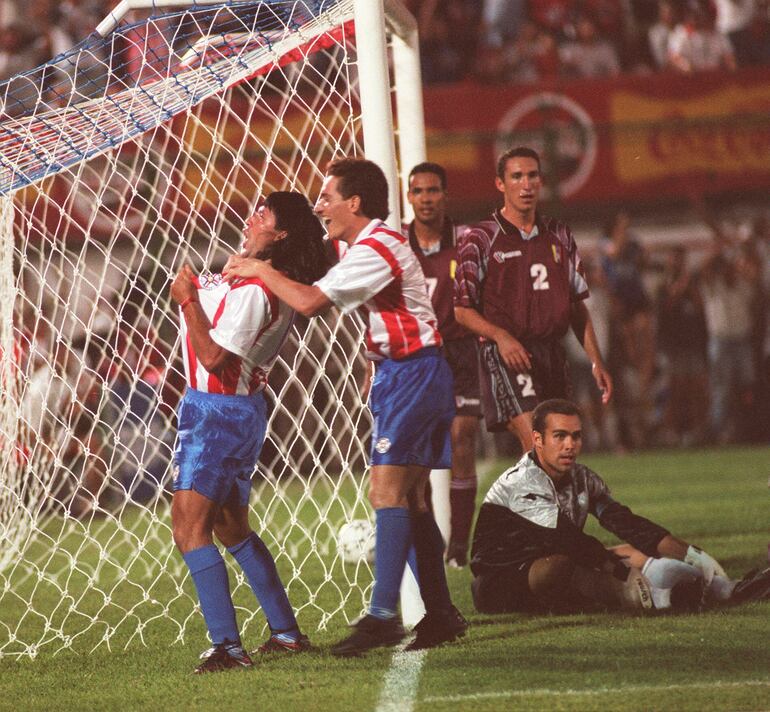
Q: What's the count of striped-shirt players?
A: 2